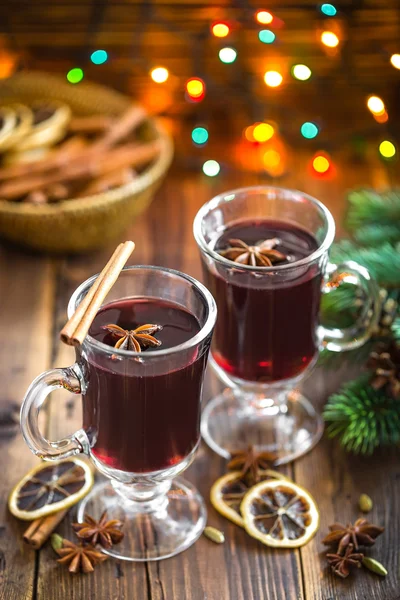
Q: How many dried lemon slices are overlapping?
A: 2